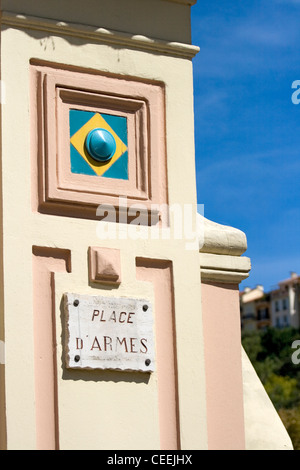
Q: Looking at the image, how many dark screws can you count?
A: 4